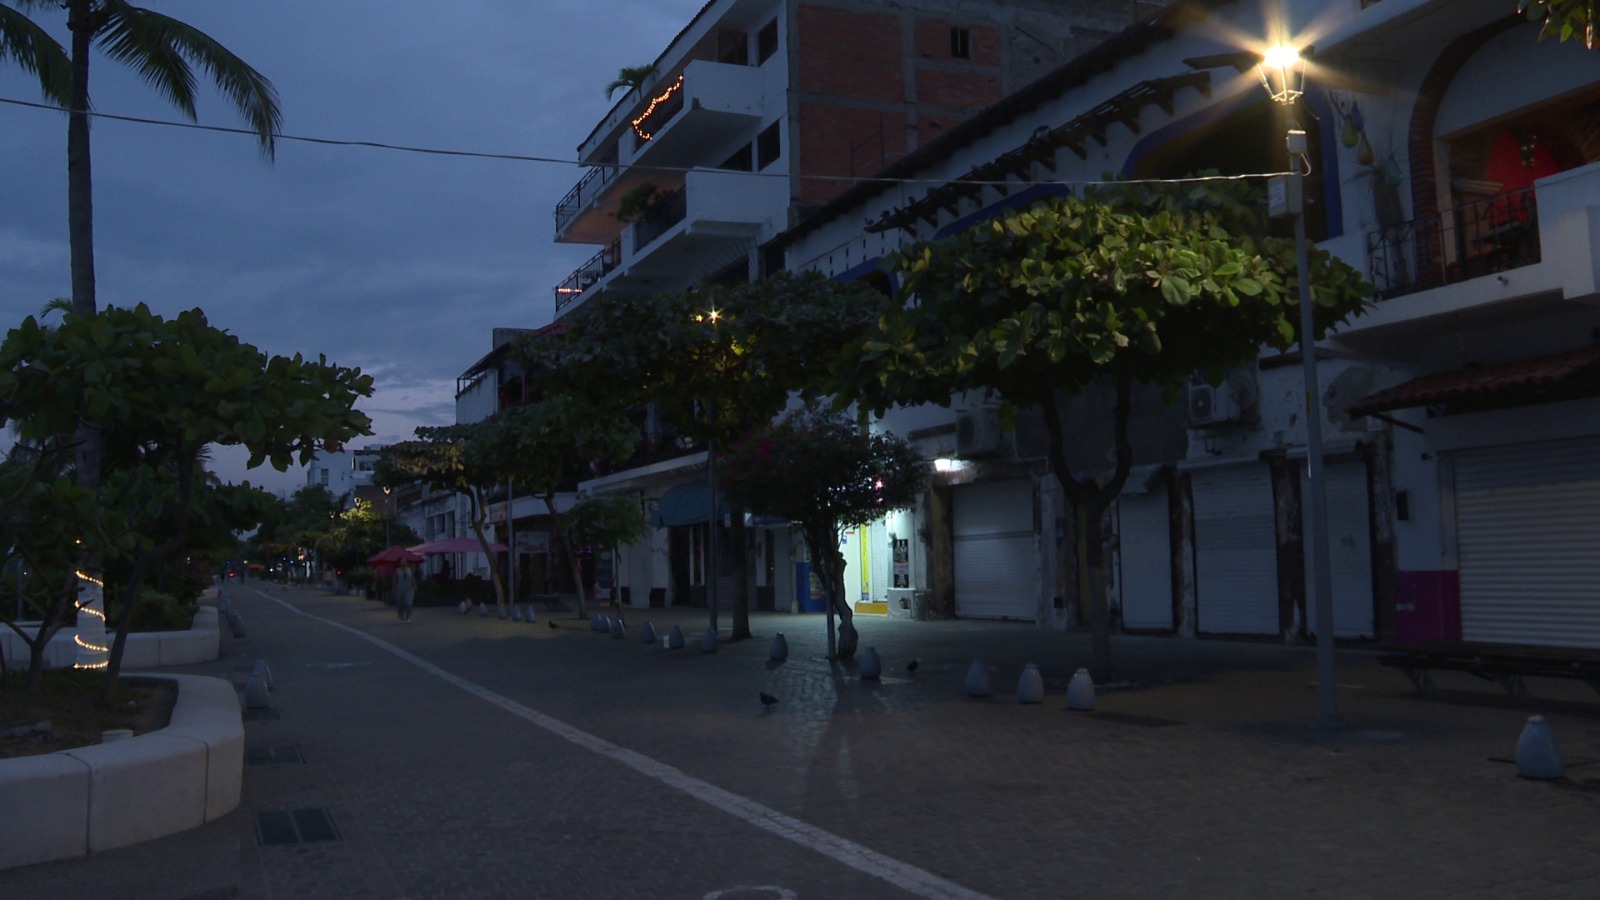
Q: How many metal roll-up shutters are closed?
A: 5